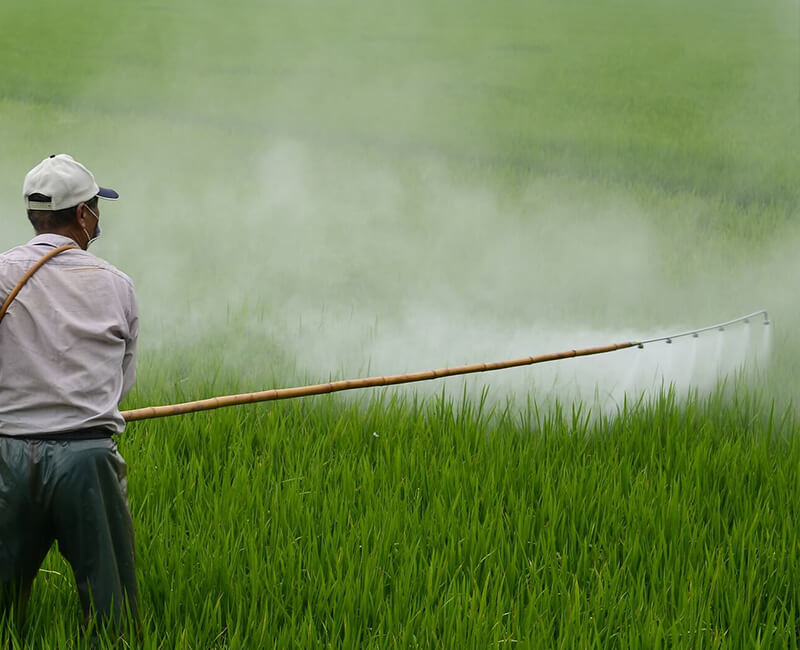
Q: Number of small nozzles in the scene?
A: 6